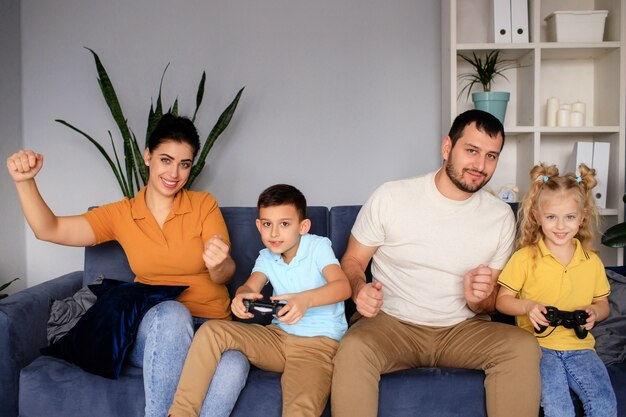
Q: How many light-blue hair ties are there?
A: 2